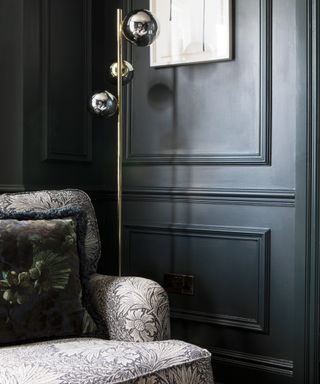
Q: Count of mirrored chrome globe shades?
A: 3